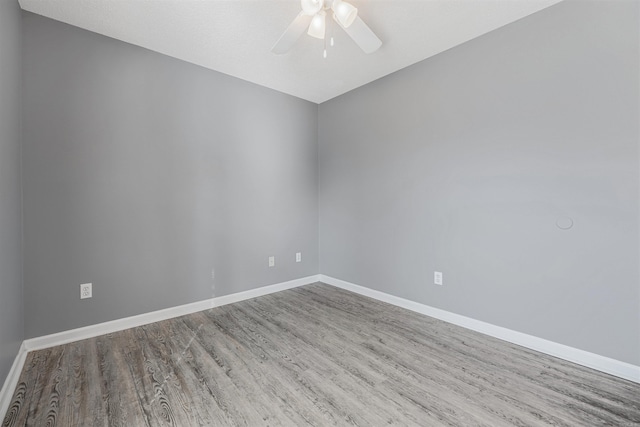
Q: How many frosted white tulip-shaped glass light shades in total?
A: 3